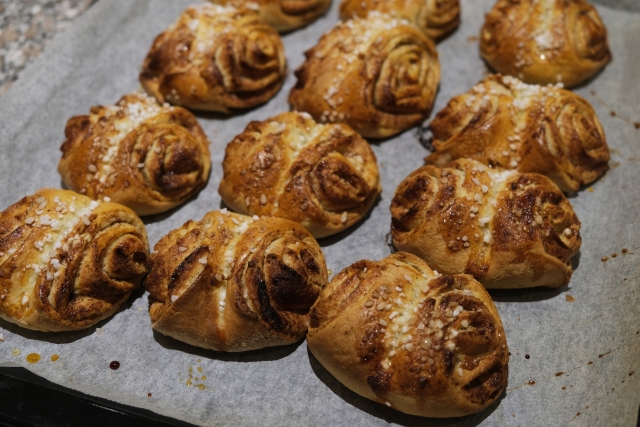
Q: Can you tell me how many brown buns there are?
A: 12